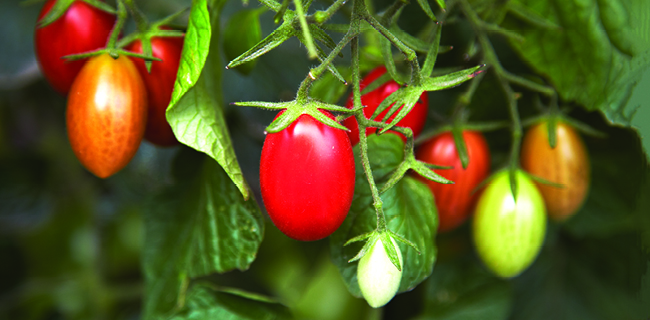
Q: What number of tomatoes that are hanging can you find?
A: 9